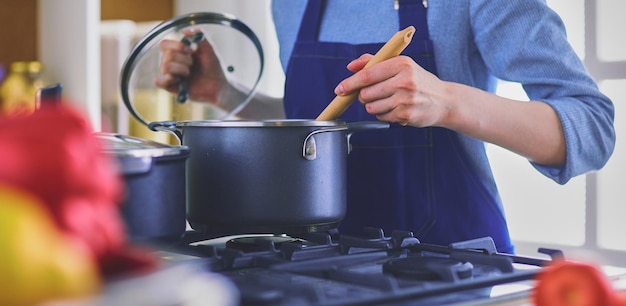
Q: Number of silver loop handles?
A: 2